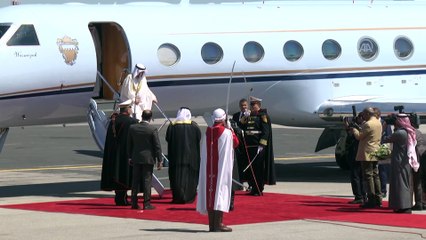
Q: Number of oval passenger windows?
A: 7